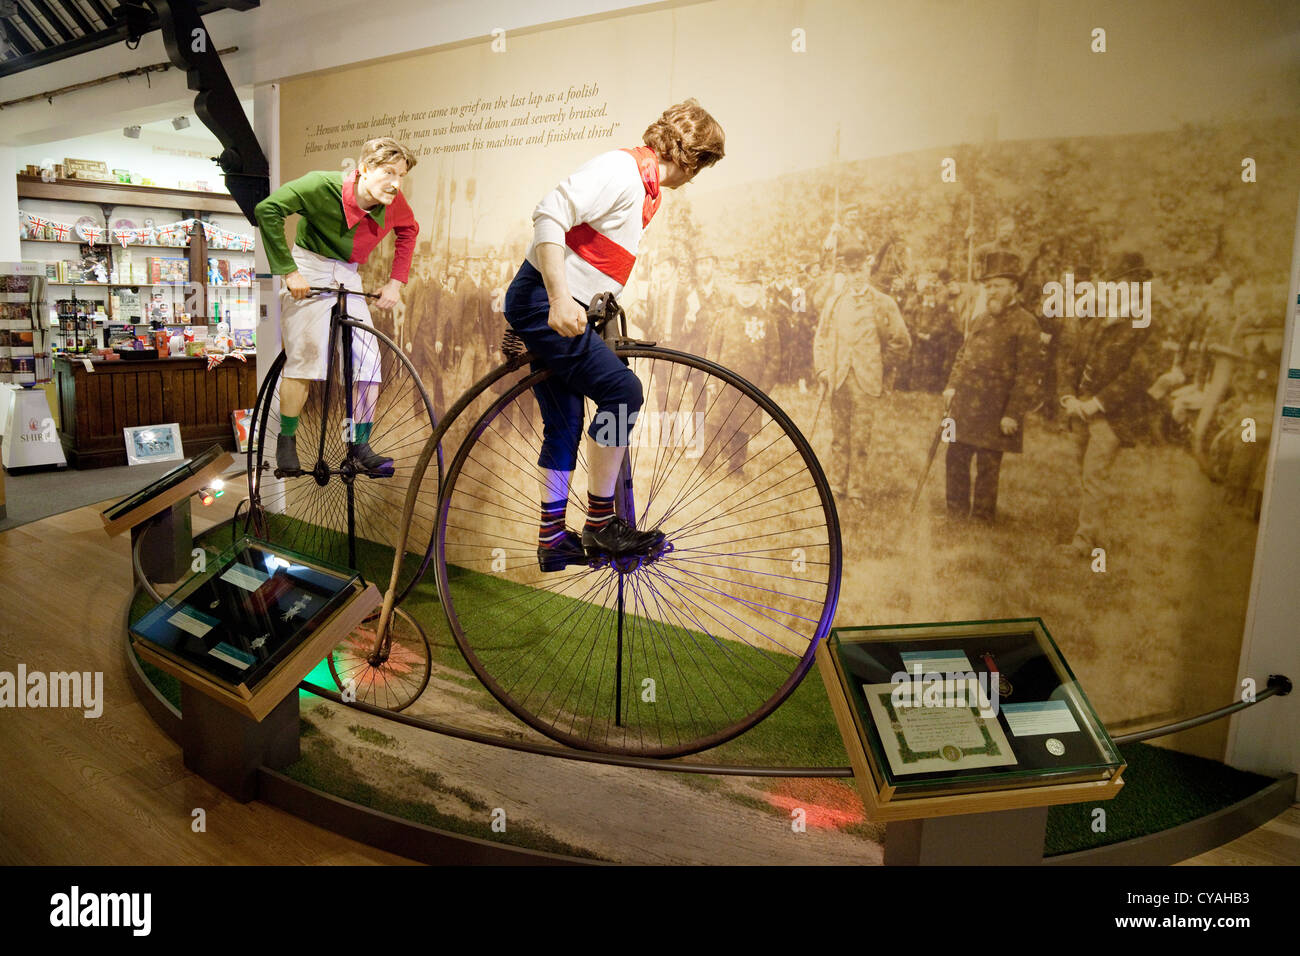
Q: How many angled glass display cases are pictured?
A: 3